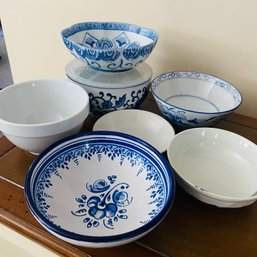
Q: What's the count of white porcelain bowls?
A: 3